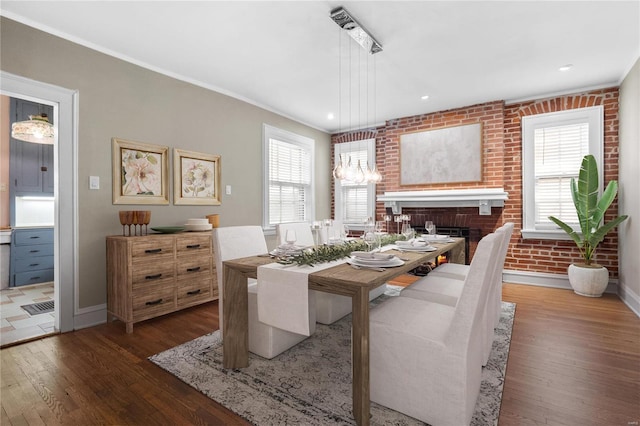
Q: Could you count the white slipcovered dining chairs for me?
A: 6